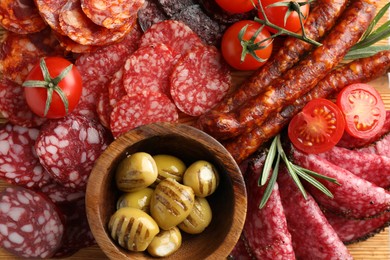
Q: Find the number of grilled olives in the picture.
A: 8